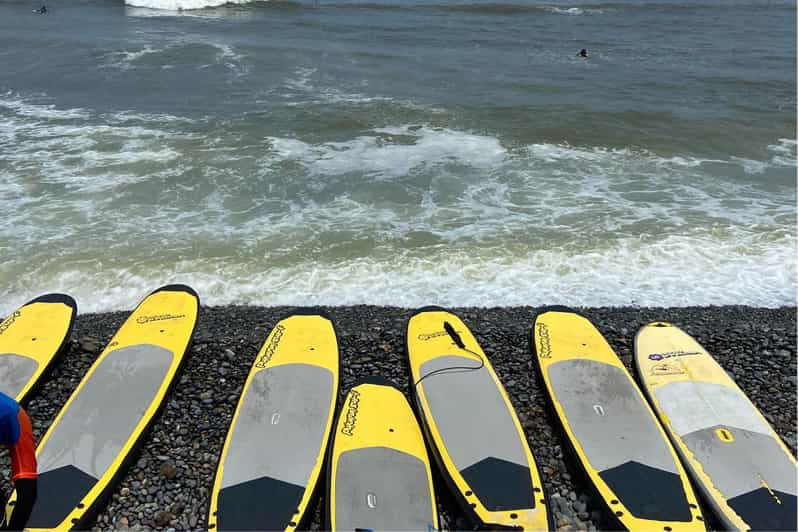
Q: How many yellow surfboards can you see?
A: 7